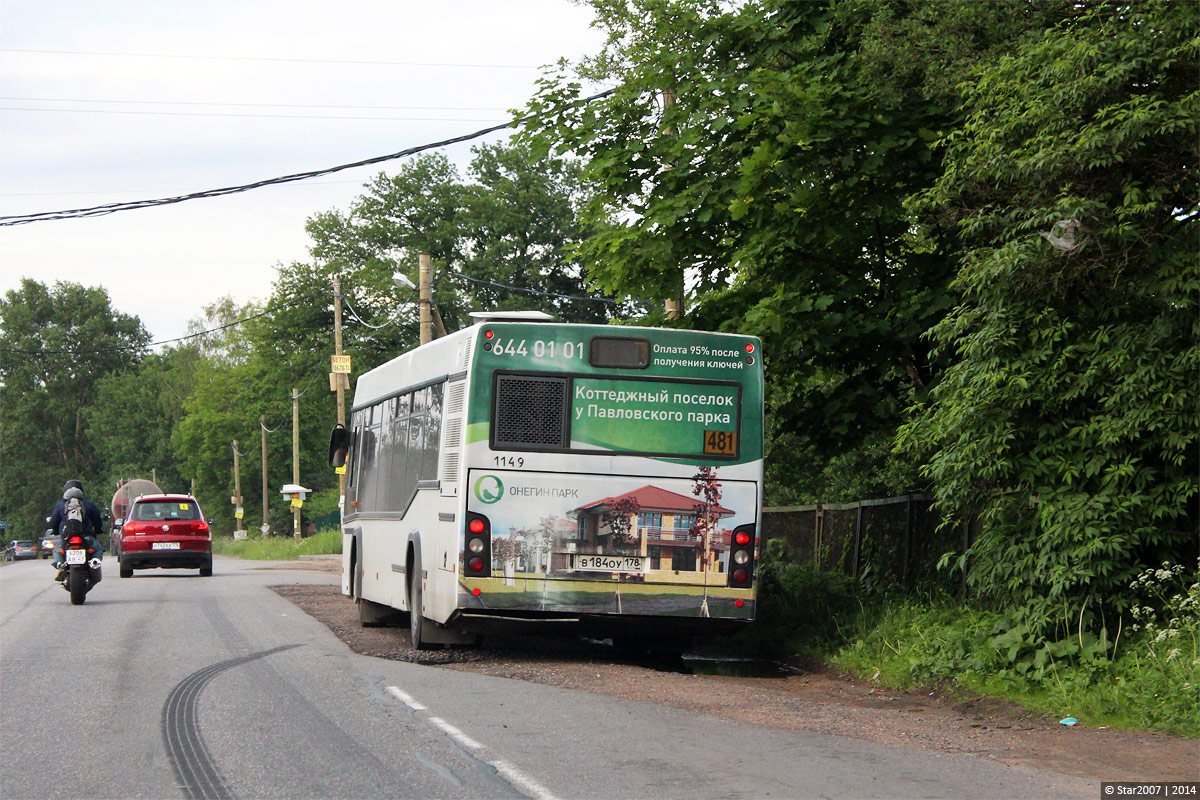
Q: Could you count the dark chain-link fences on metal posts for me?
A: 1